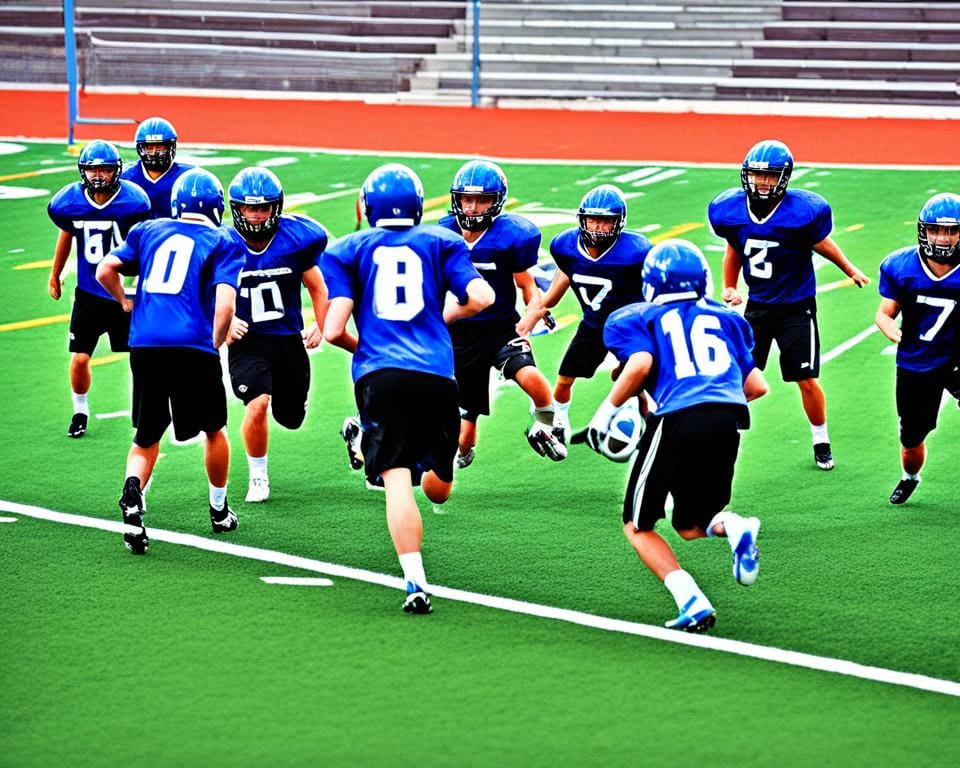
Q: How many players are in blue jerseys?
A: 10